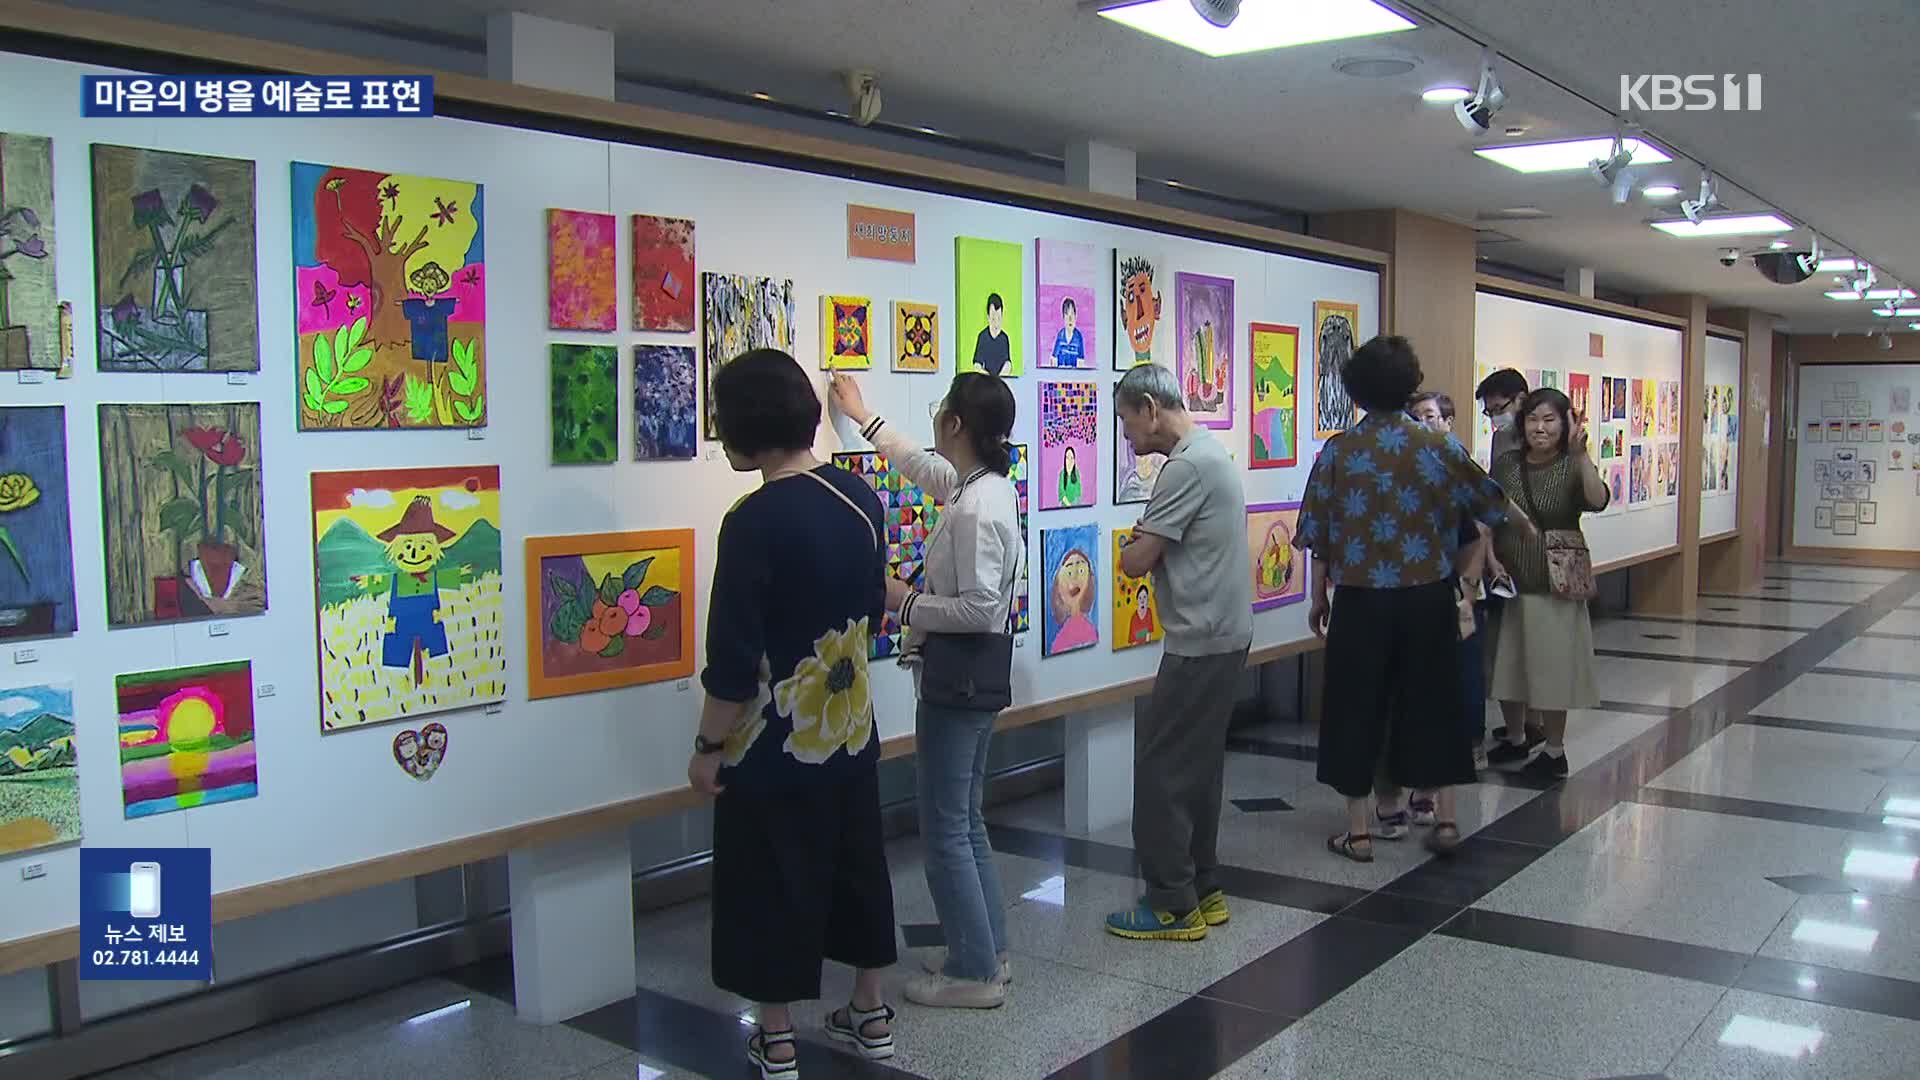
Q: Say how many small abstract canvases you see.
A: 4